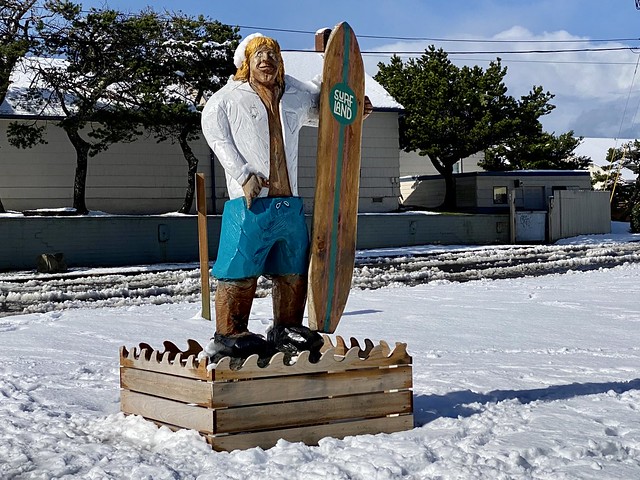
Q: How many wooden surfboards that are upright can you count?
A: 1